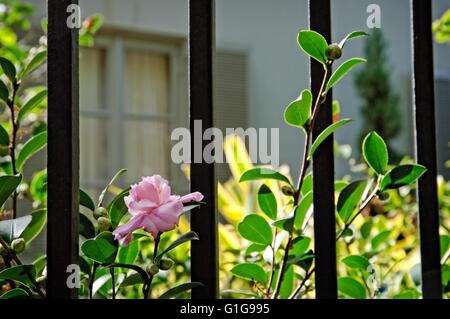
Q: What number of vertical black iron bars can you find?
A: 4